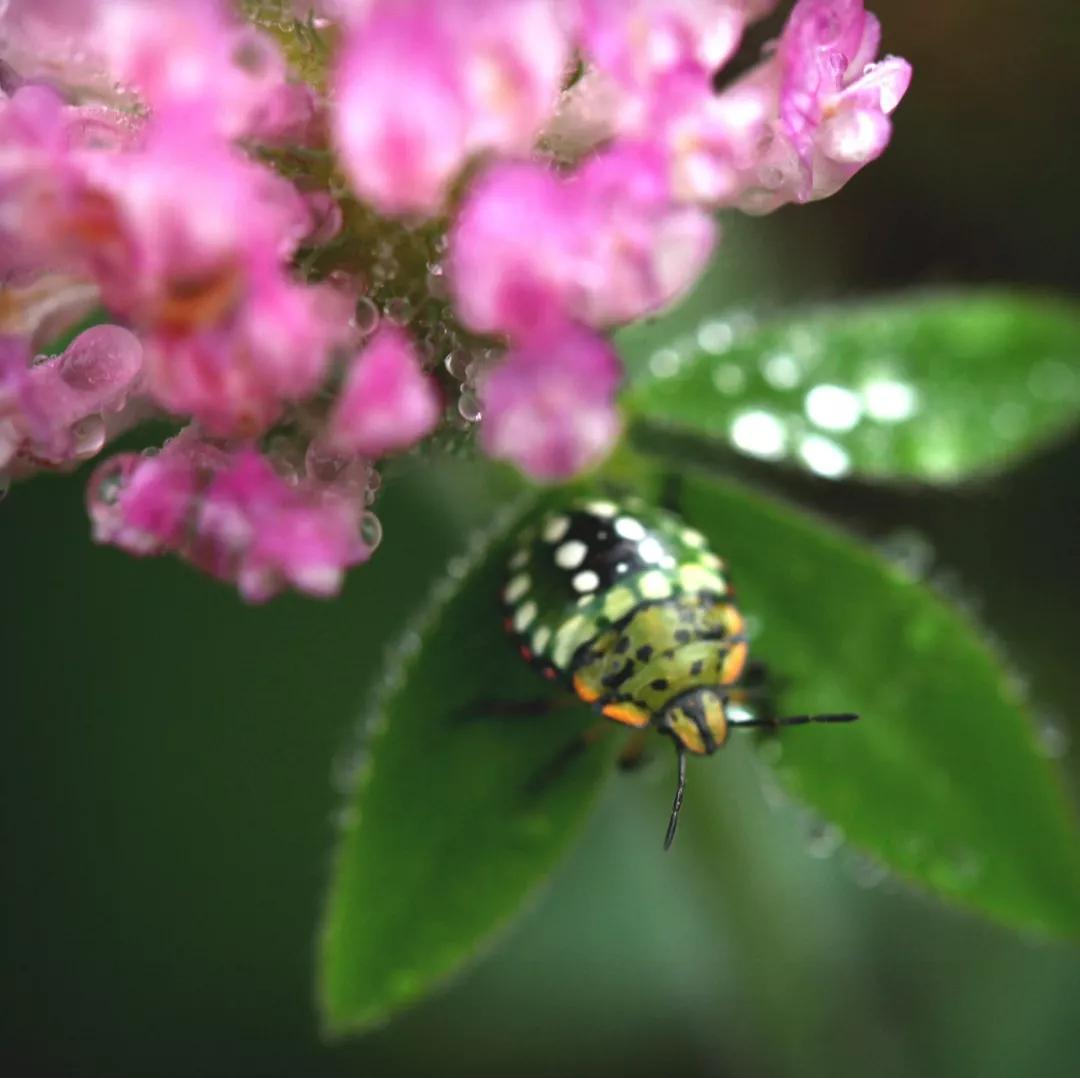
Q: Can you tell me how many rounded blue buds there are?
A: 0